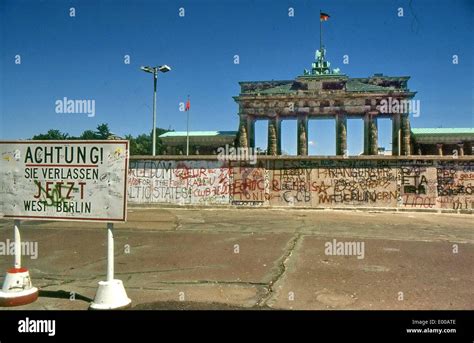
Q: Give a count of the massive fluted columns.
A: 6